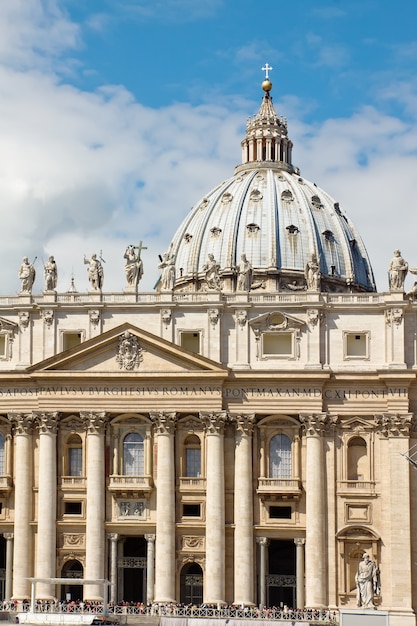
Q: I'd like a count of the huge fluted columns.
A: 7